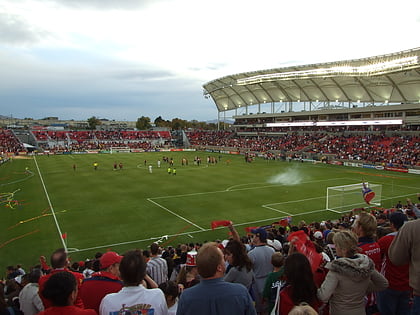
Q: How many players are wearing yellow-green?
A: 3